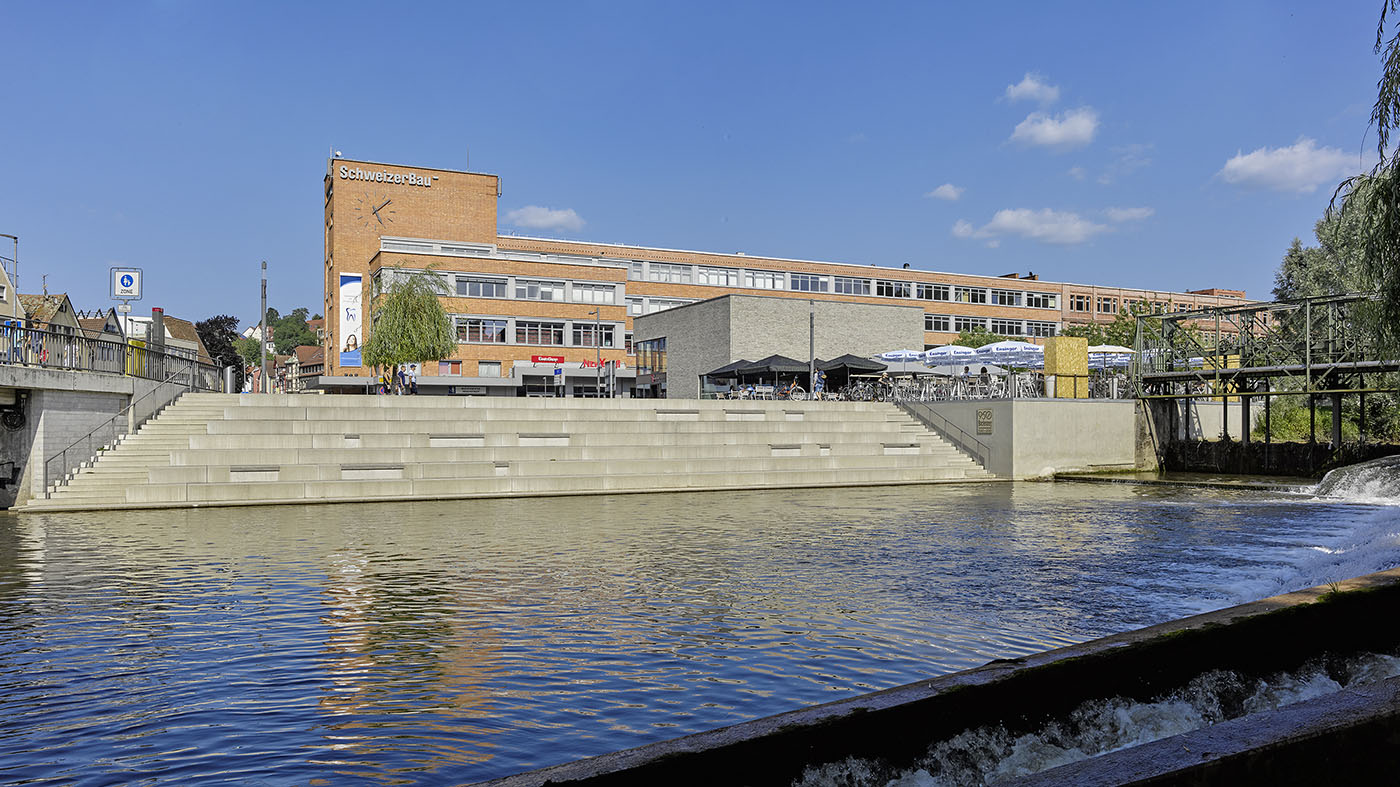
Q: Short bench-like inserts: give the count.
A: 12